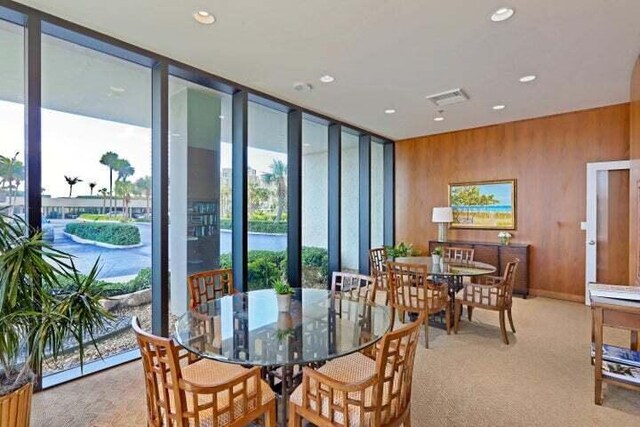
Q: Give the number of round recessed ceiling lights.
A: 7